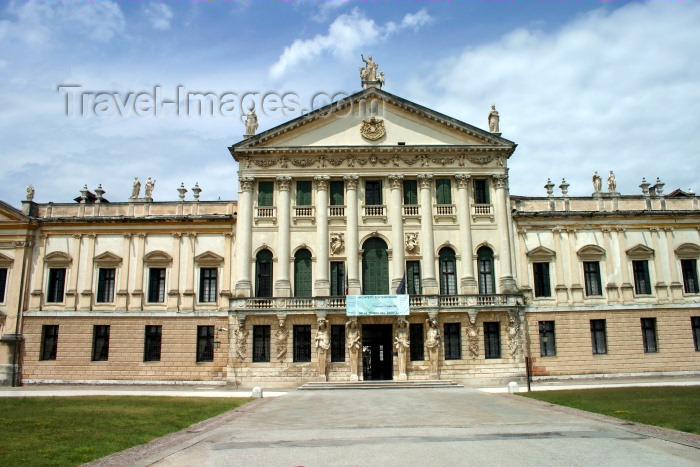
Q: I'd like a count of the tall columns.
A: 8